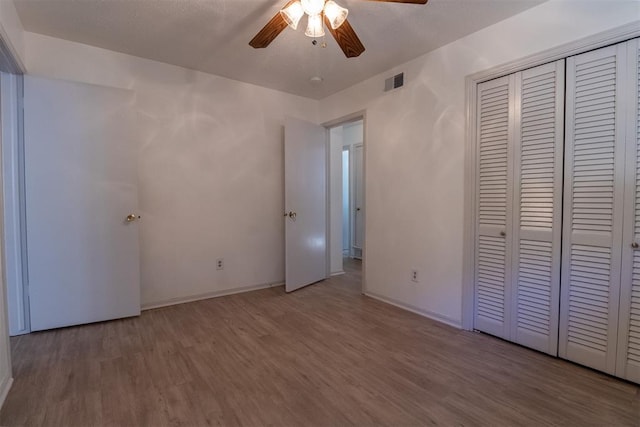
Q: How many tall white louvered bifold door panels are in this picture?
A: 4